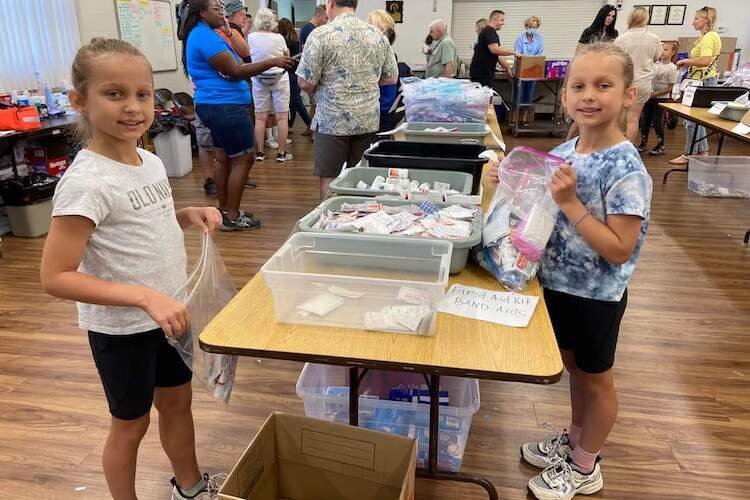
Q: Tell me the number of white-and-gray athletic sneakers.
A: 3